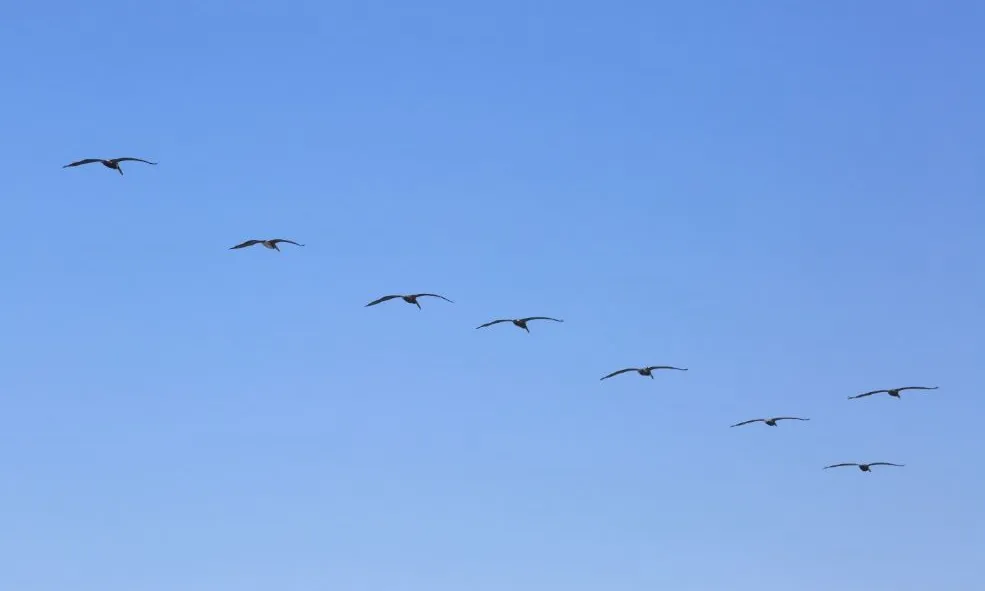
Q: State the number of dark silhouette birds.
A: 8